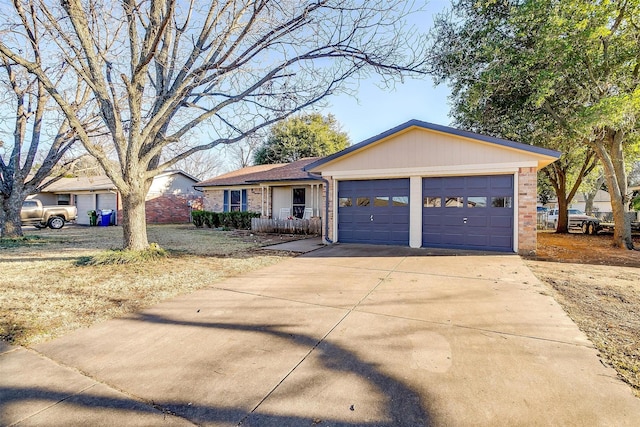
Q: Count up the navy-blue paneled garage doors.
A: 2